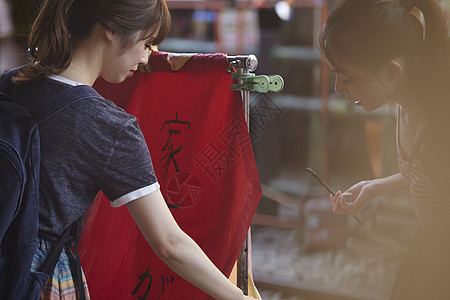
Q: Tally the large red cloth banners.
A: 1